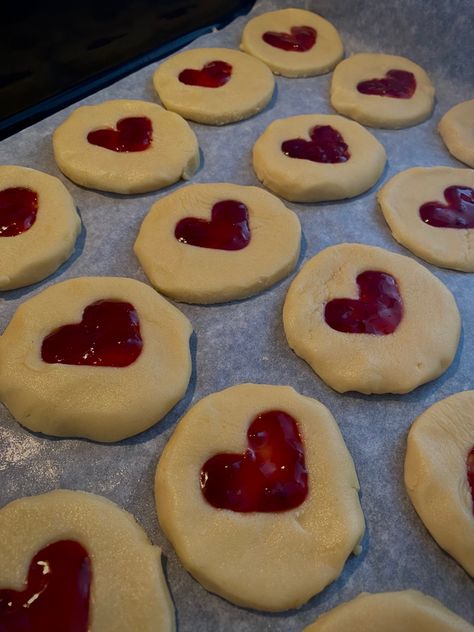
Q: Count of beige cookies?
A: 15